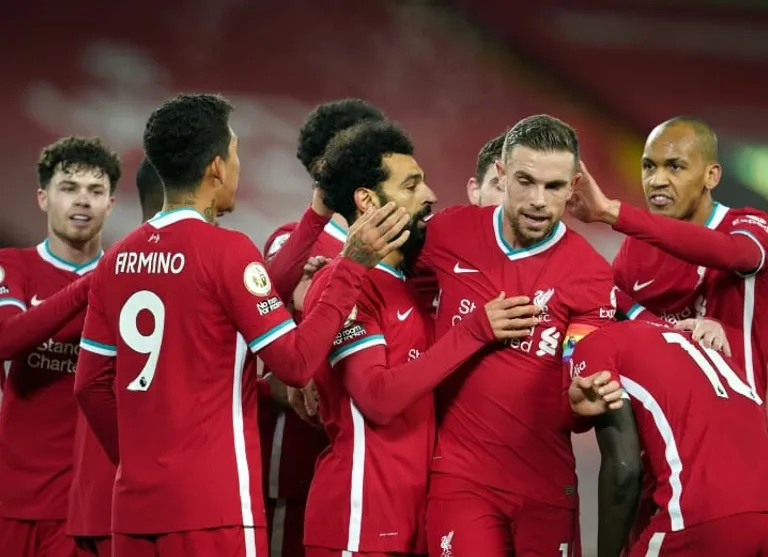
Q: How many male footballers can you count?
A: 9